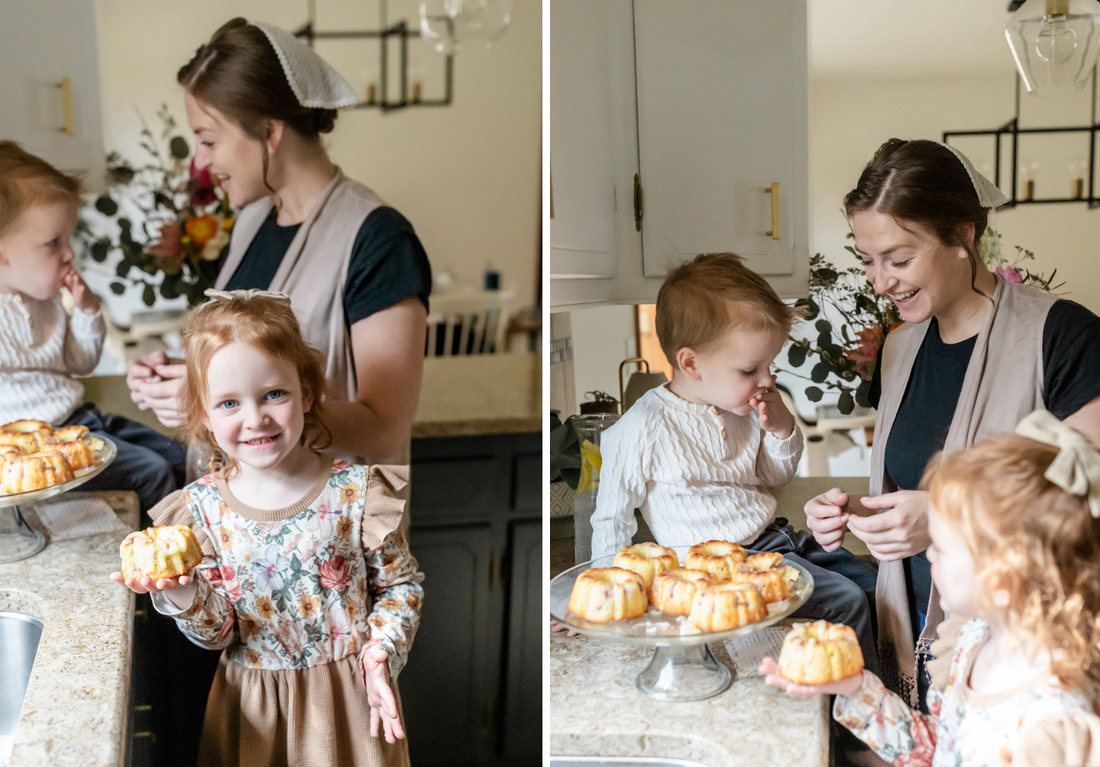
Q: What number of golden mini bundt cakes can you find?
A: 12